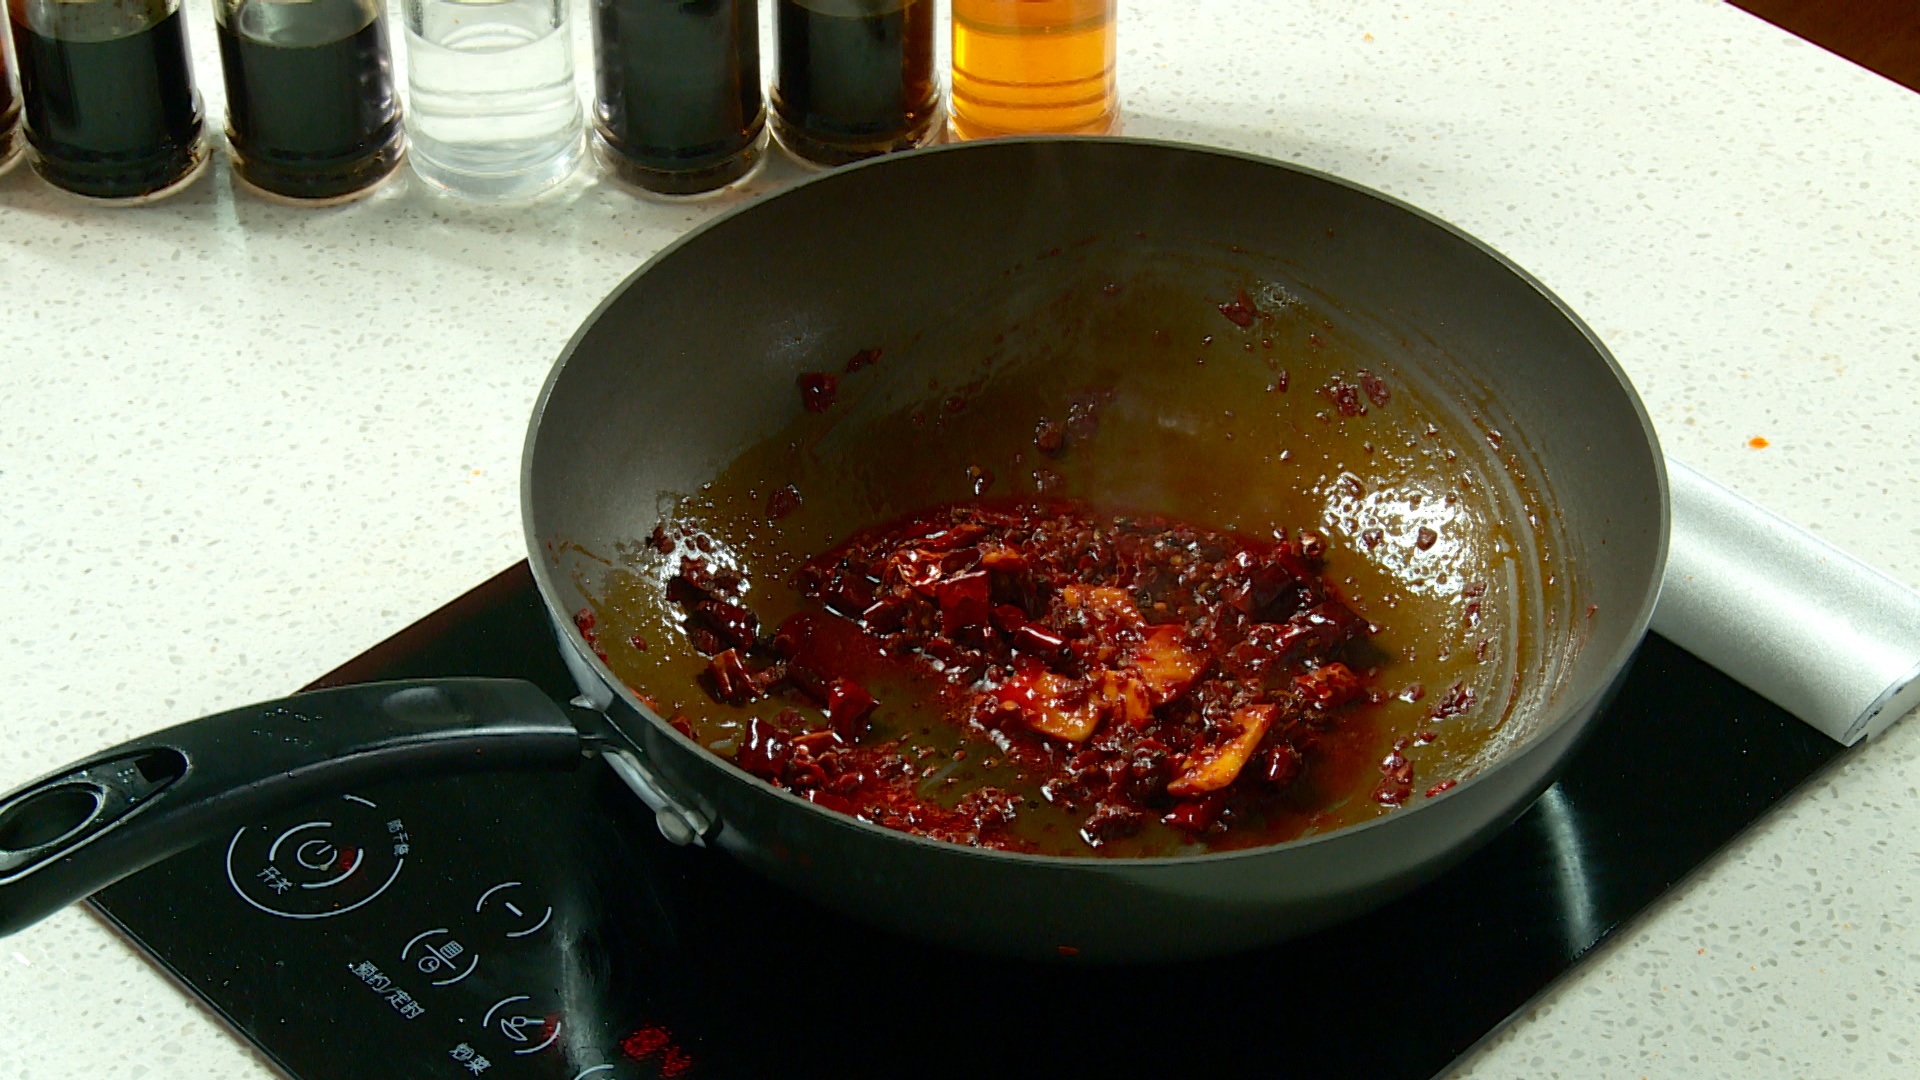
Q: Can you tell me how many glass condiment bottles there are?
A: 7